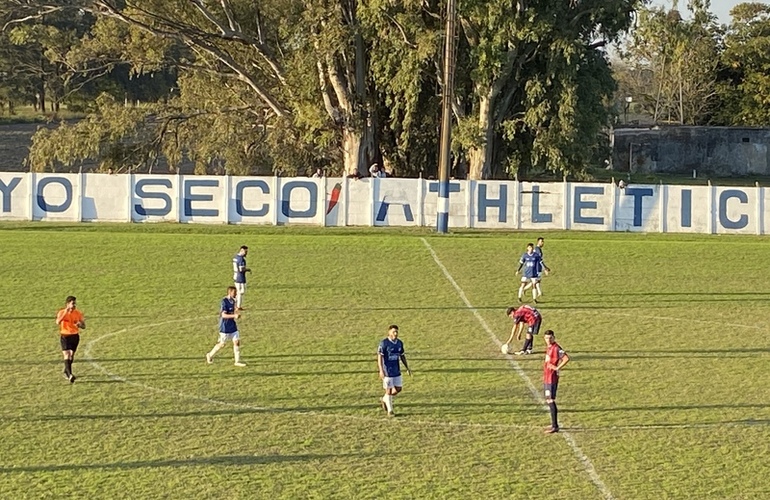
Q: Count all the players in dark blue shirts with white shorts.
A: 5